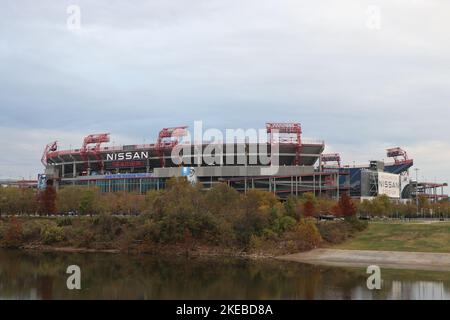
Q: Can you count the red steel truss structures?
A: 6